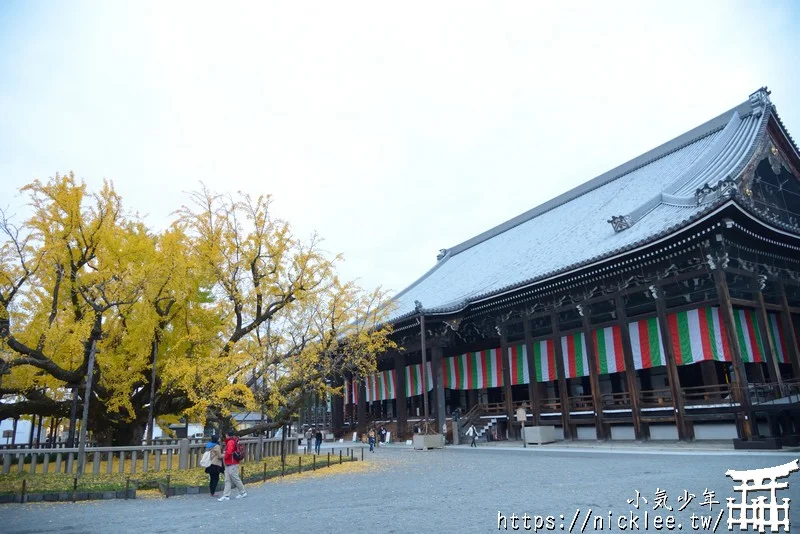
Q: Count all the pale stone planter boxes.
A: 2